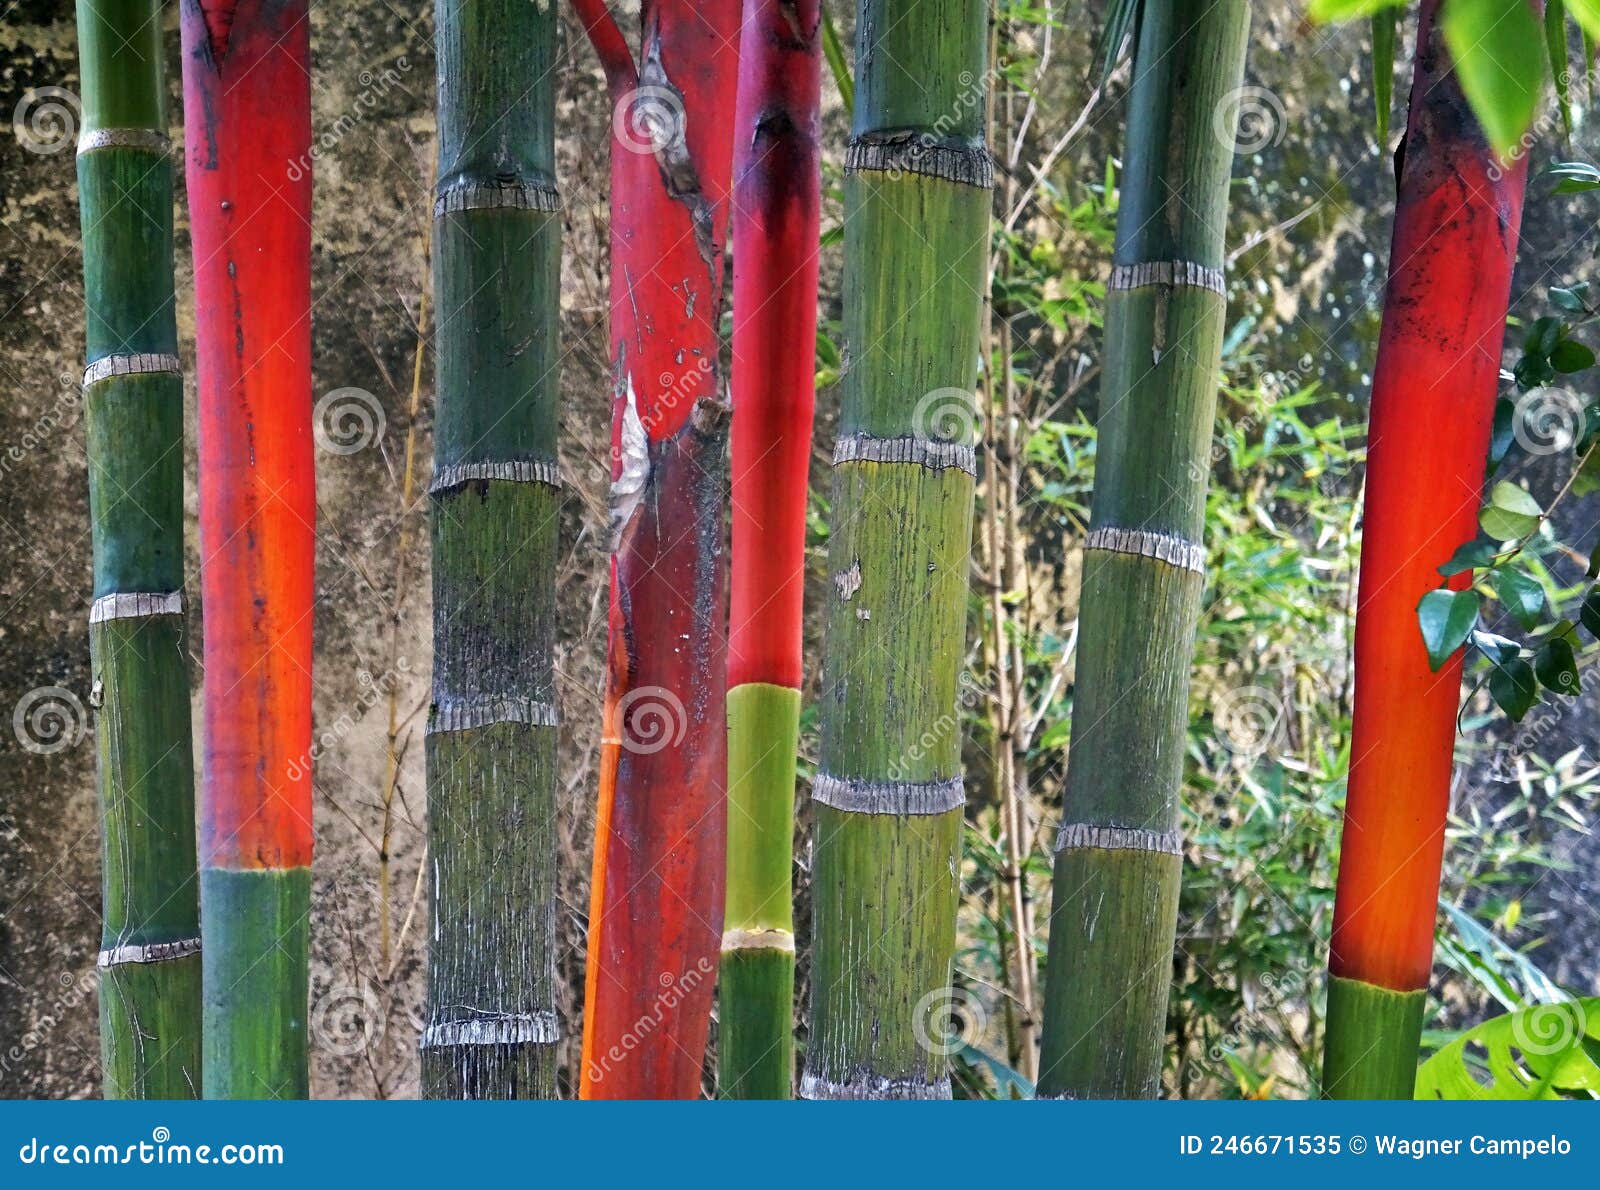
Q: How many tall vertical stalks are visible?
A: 8